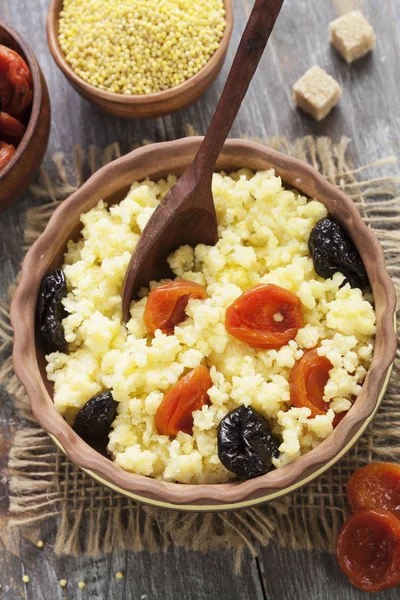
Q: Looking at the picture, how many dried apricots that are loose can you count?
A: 2